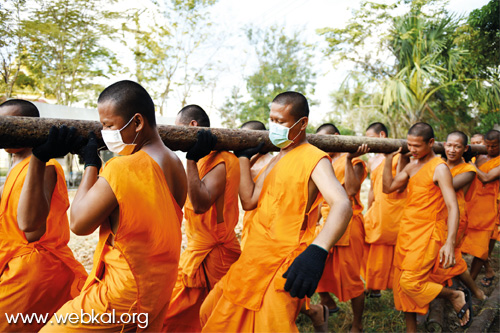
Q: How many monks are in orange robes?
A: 11